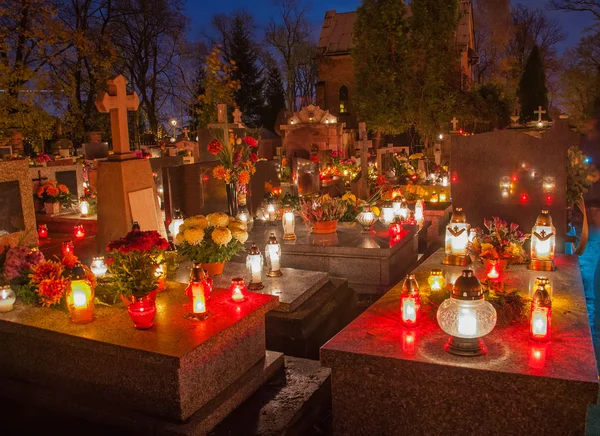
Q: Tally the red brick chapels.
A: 1